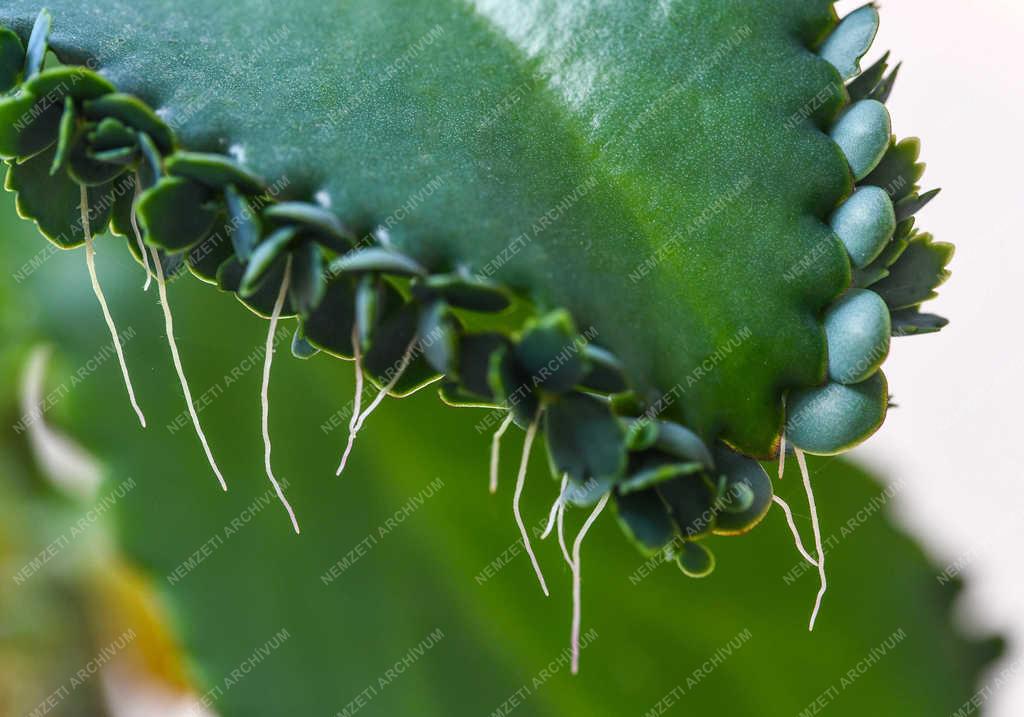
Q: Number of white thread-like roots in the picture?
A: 14